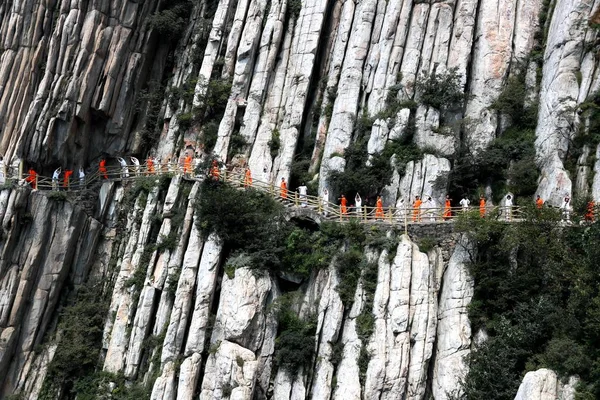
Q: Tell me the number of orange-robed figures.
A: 15